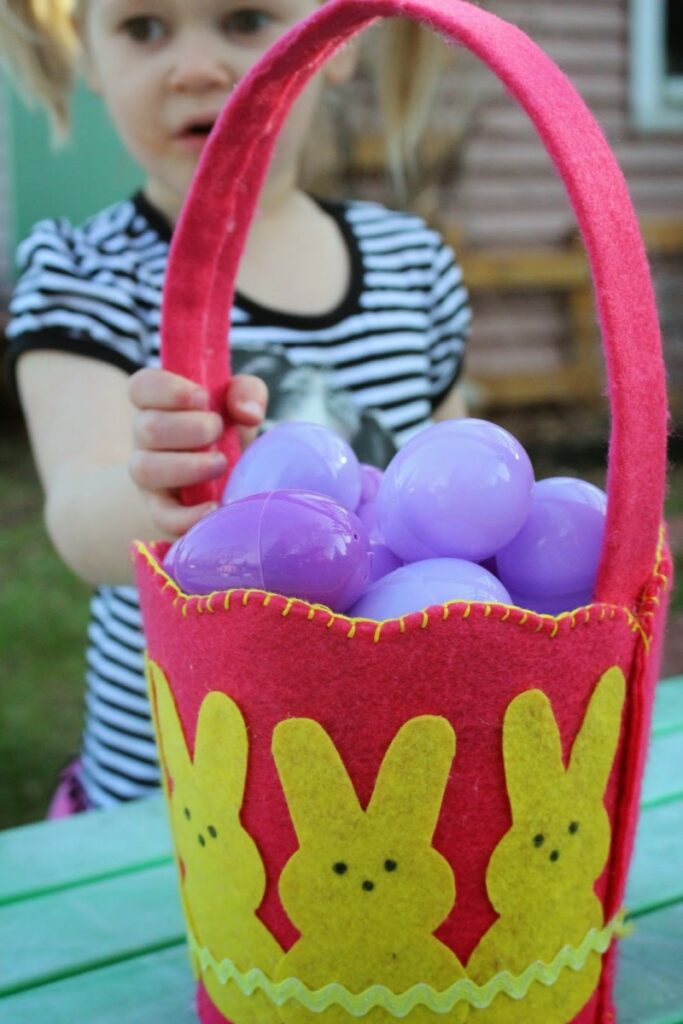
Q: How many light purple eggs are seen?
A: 4